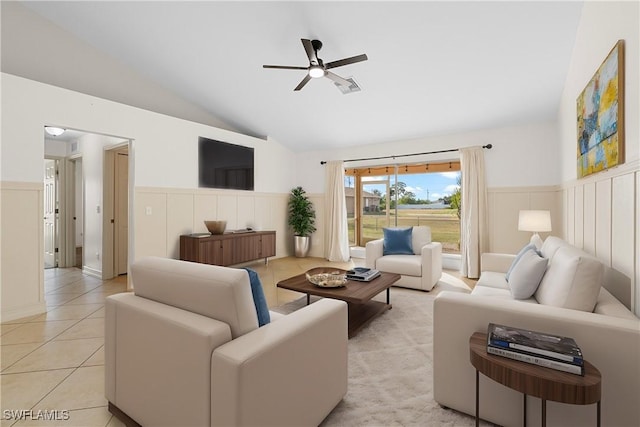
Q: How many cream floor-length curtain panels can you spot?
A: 2